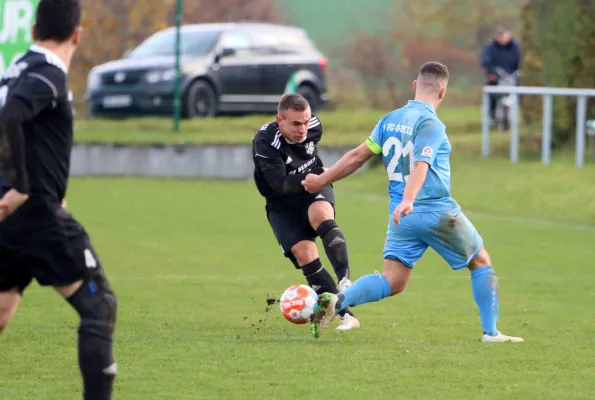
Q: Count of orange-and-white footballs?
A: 1